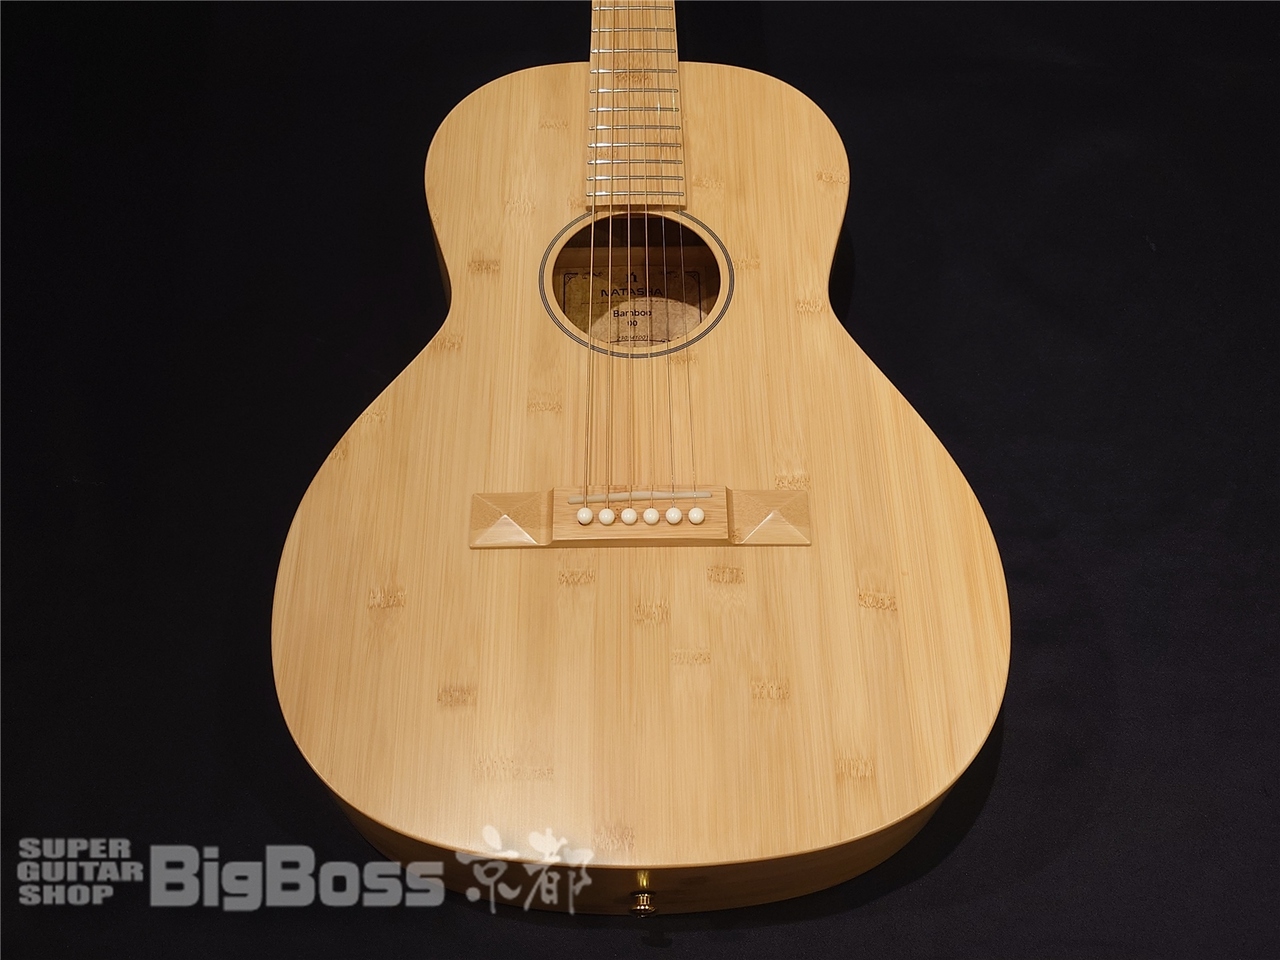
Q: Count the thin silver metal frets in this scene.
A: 11